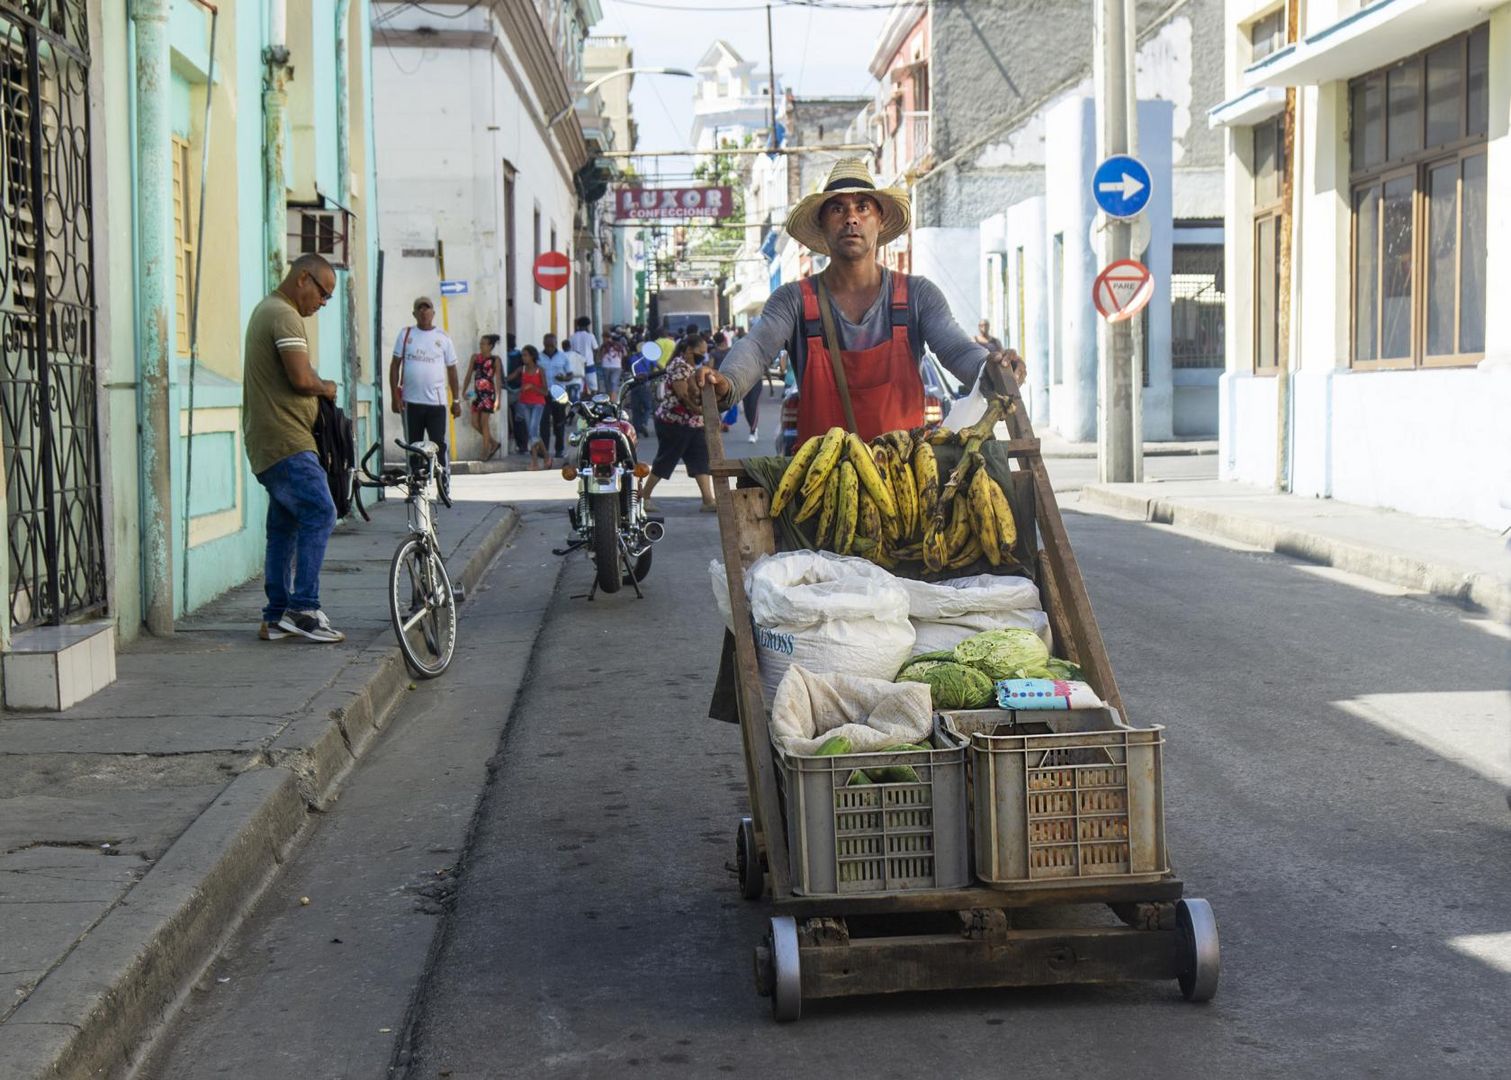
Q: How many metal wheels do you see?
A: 3